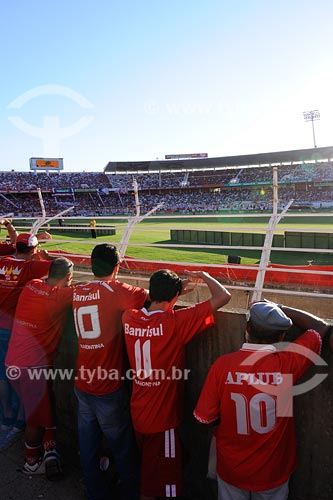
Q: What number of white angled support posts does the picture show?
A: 3